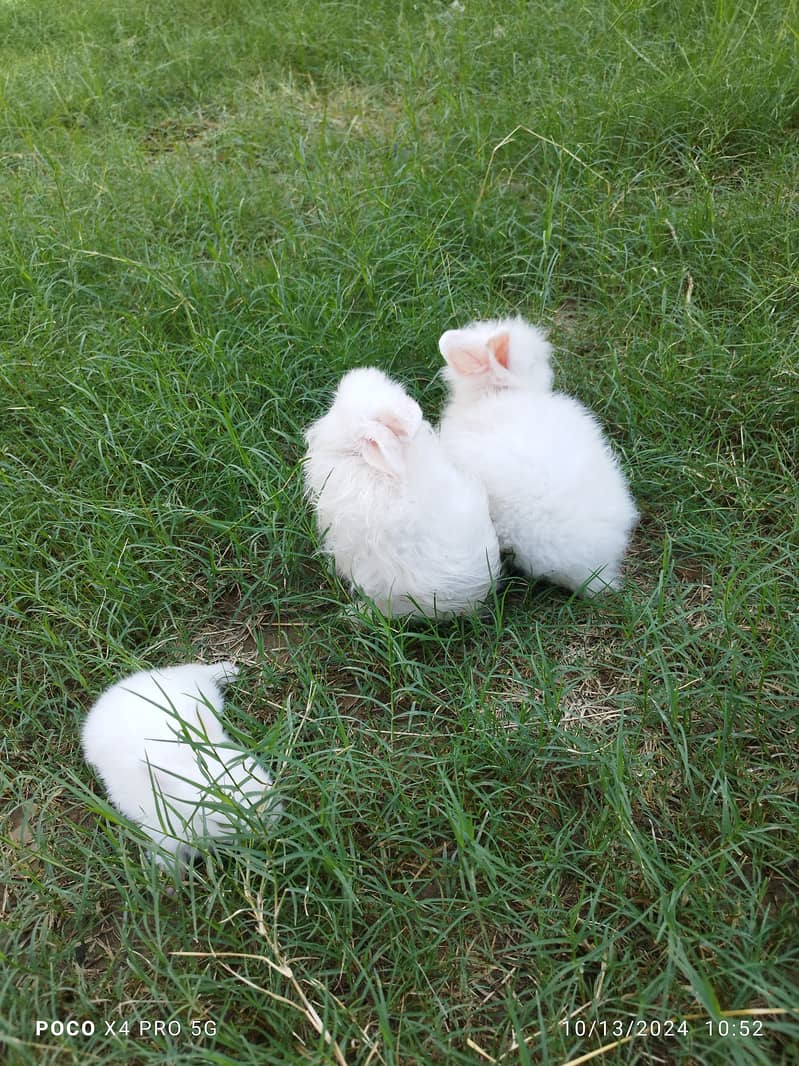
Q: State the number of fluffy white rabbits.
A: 3